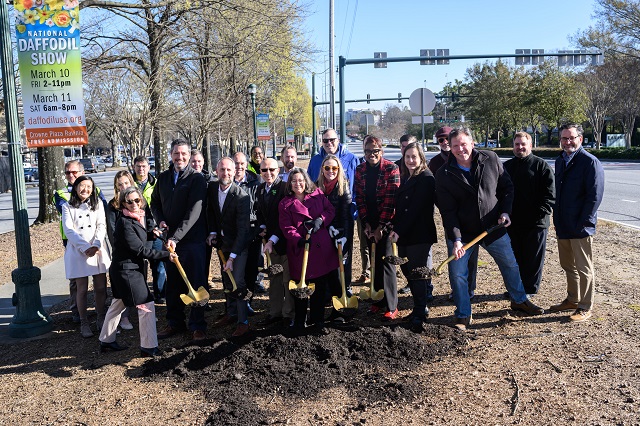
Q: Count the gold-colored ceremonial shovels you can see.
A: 8